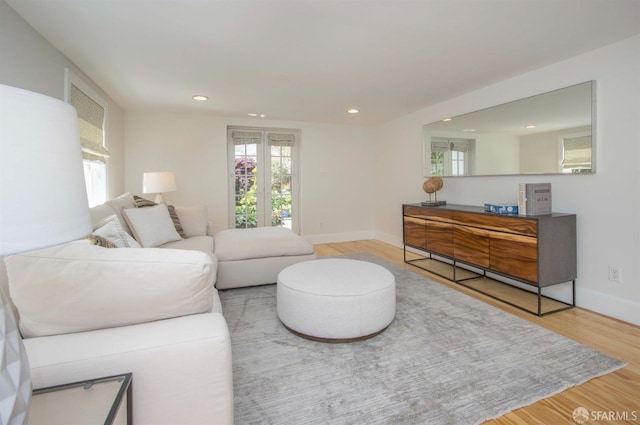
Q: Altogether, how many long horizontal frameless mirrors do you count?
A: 1